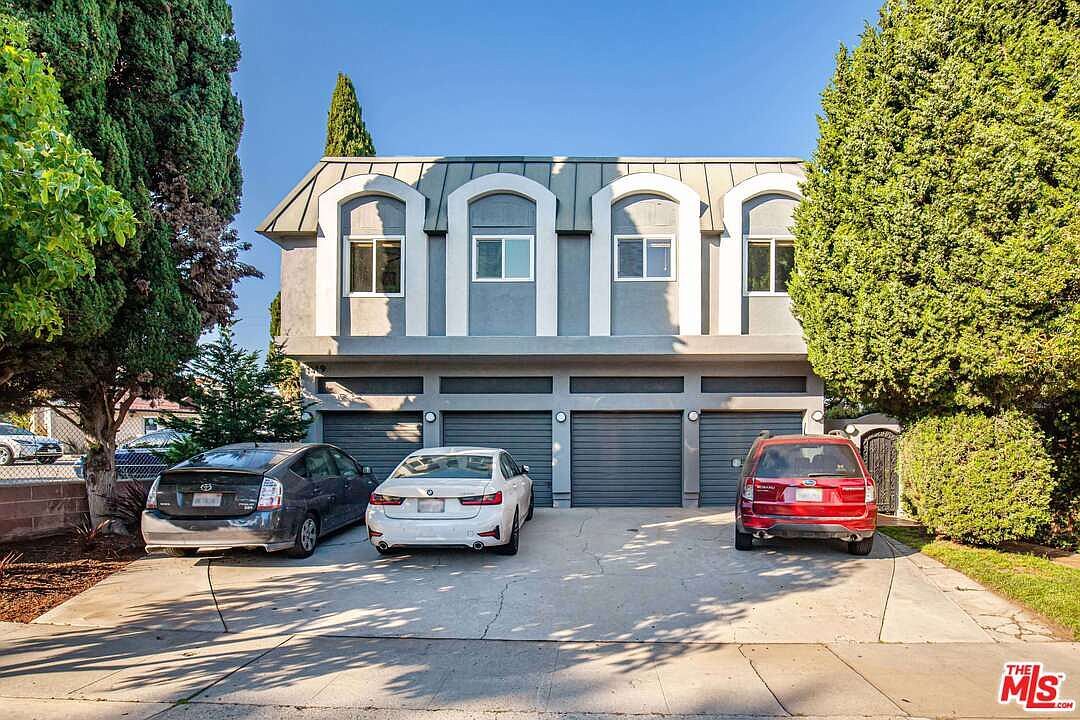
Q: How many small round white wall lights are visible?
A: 6